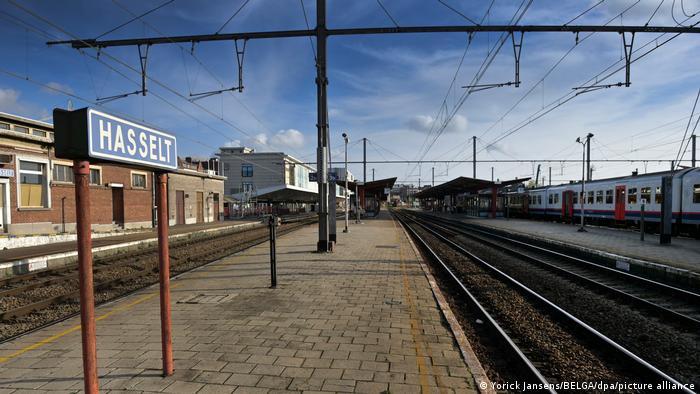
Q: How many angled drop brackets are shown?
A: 4